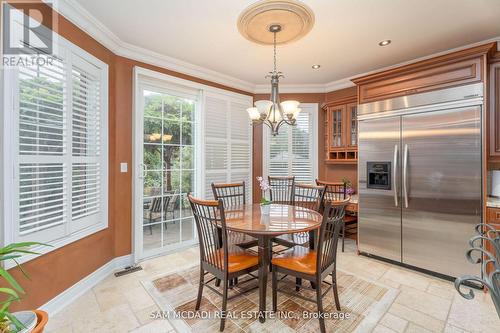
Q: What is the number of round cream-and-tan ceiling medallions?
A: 1